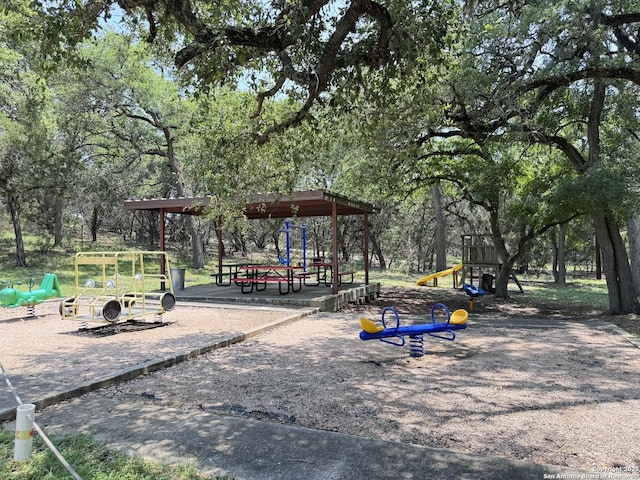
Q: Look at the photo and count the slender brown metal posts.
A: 4